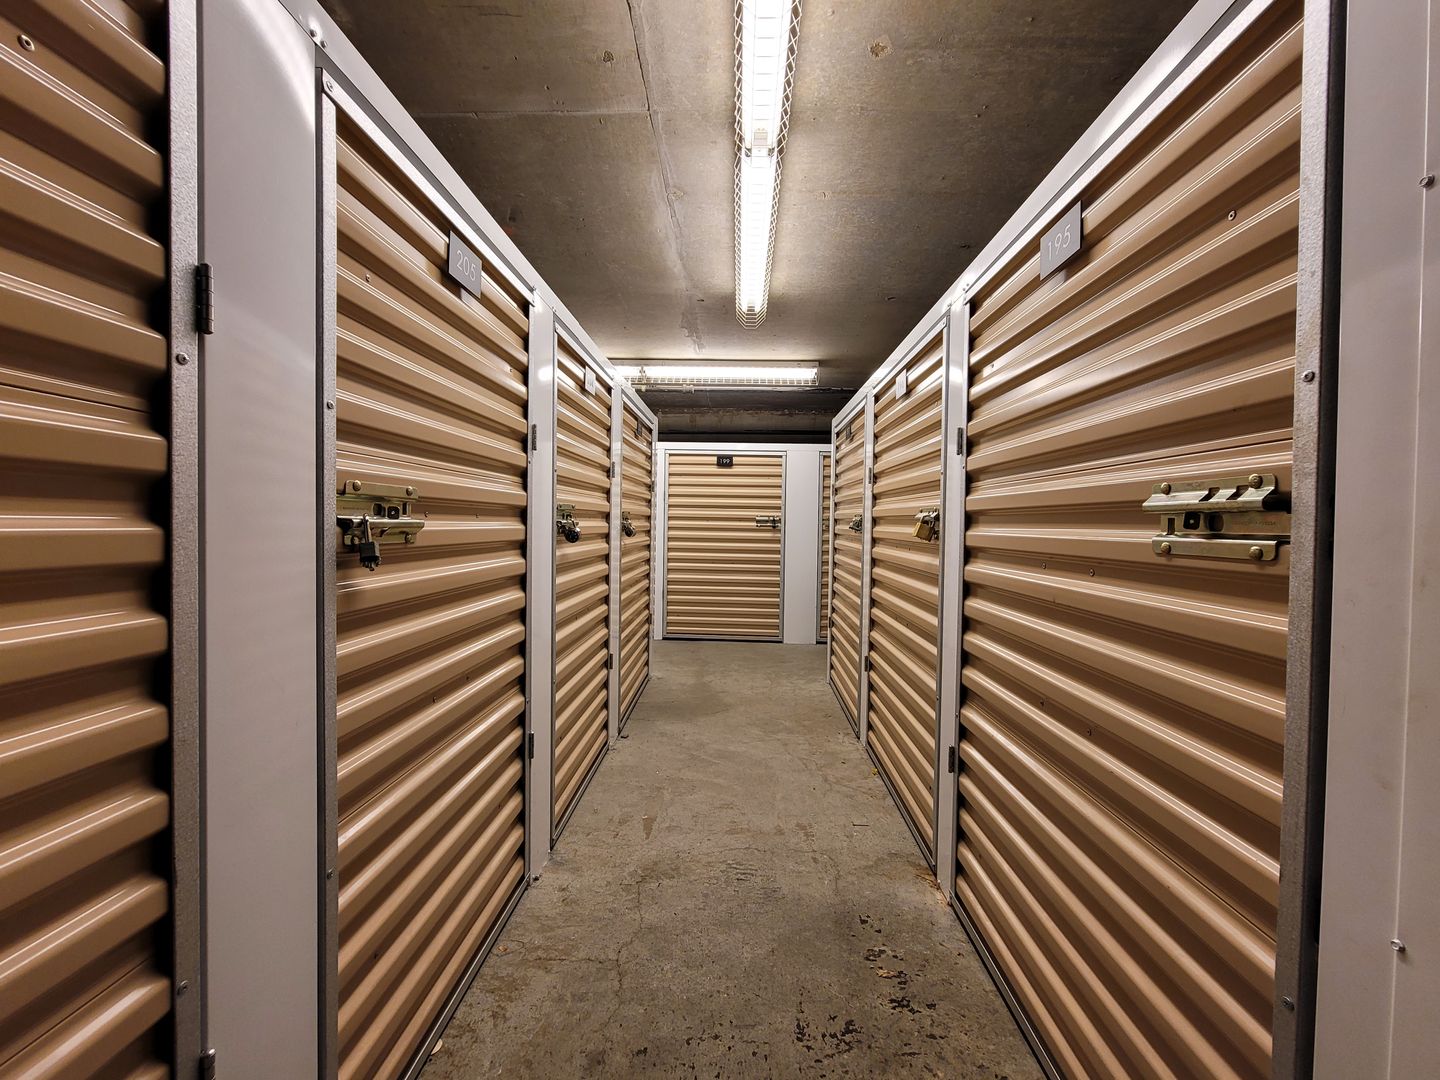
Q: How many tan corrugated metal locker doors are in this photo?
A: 9